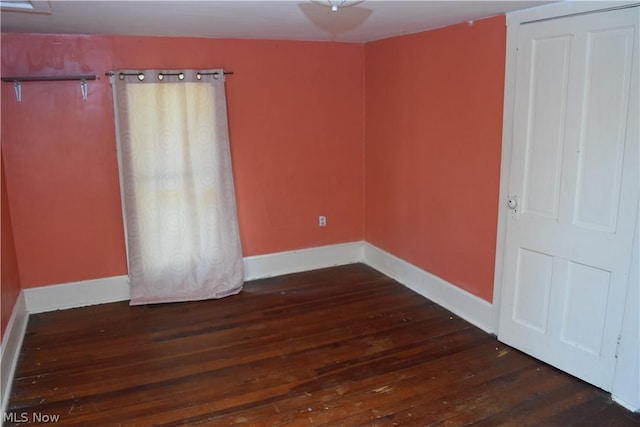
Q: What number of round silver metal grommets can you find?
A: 6